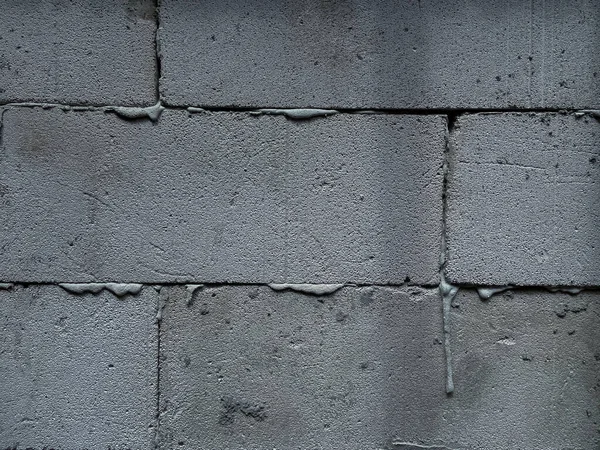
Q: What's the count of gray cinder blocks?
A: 6